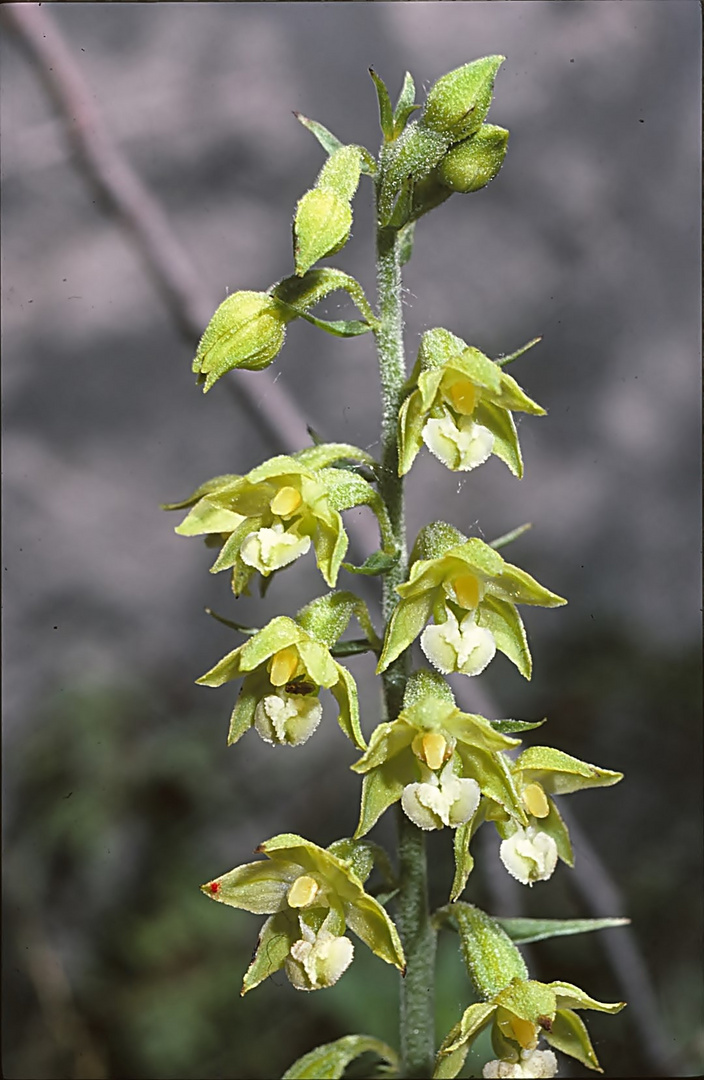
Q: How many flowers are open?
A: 8